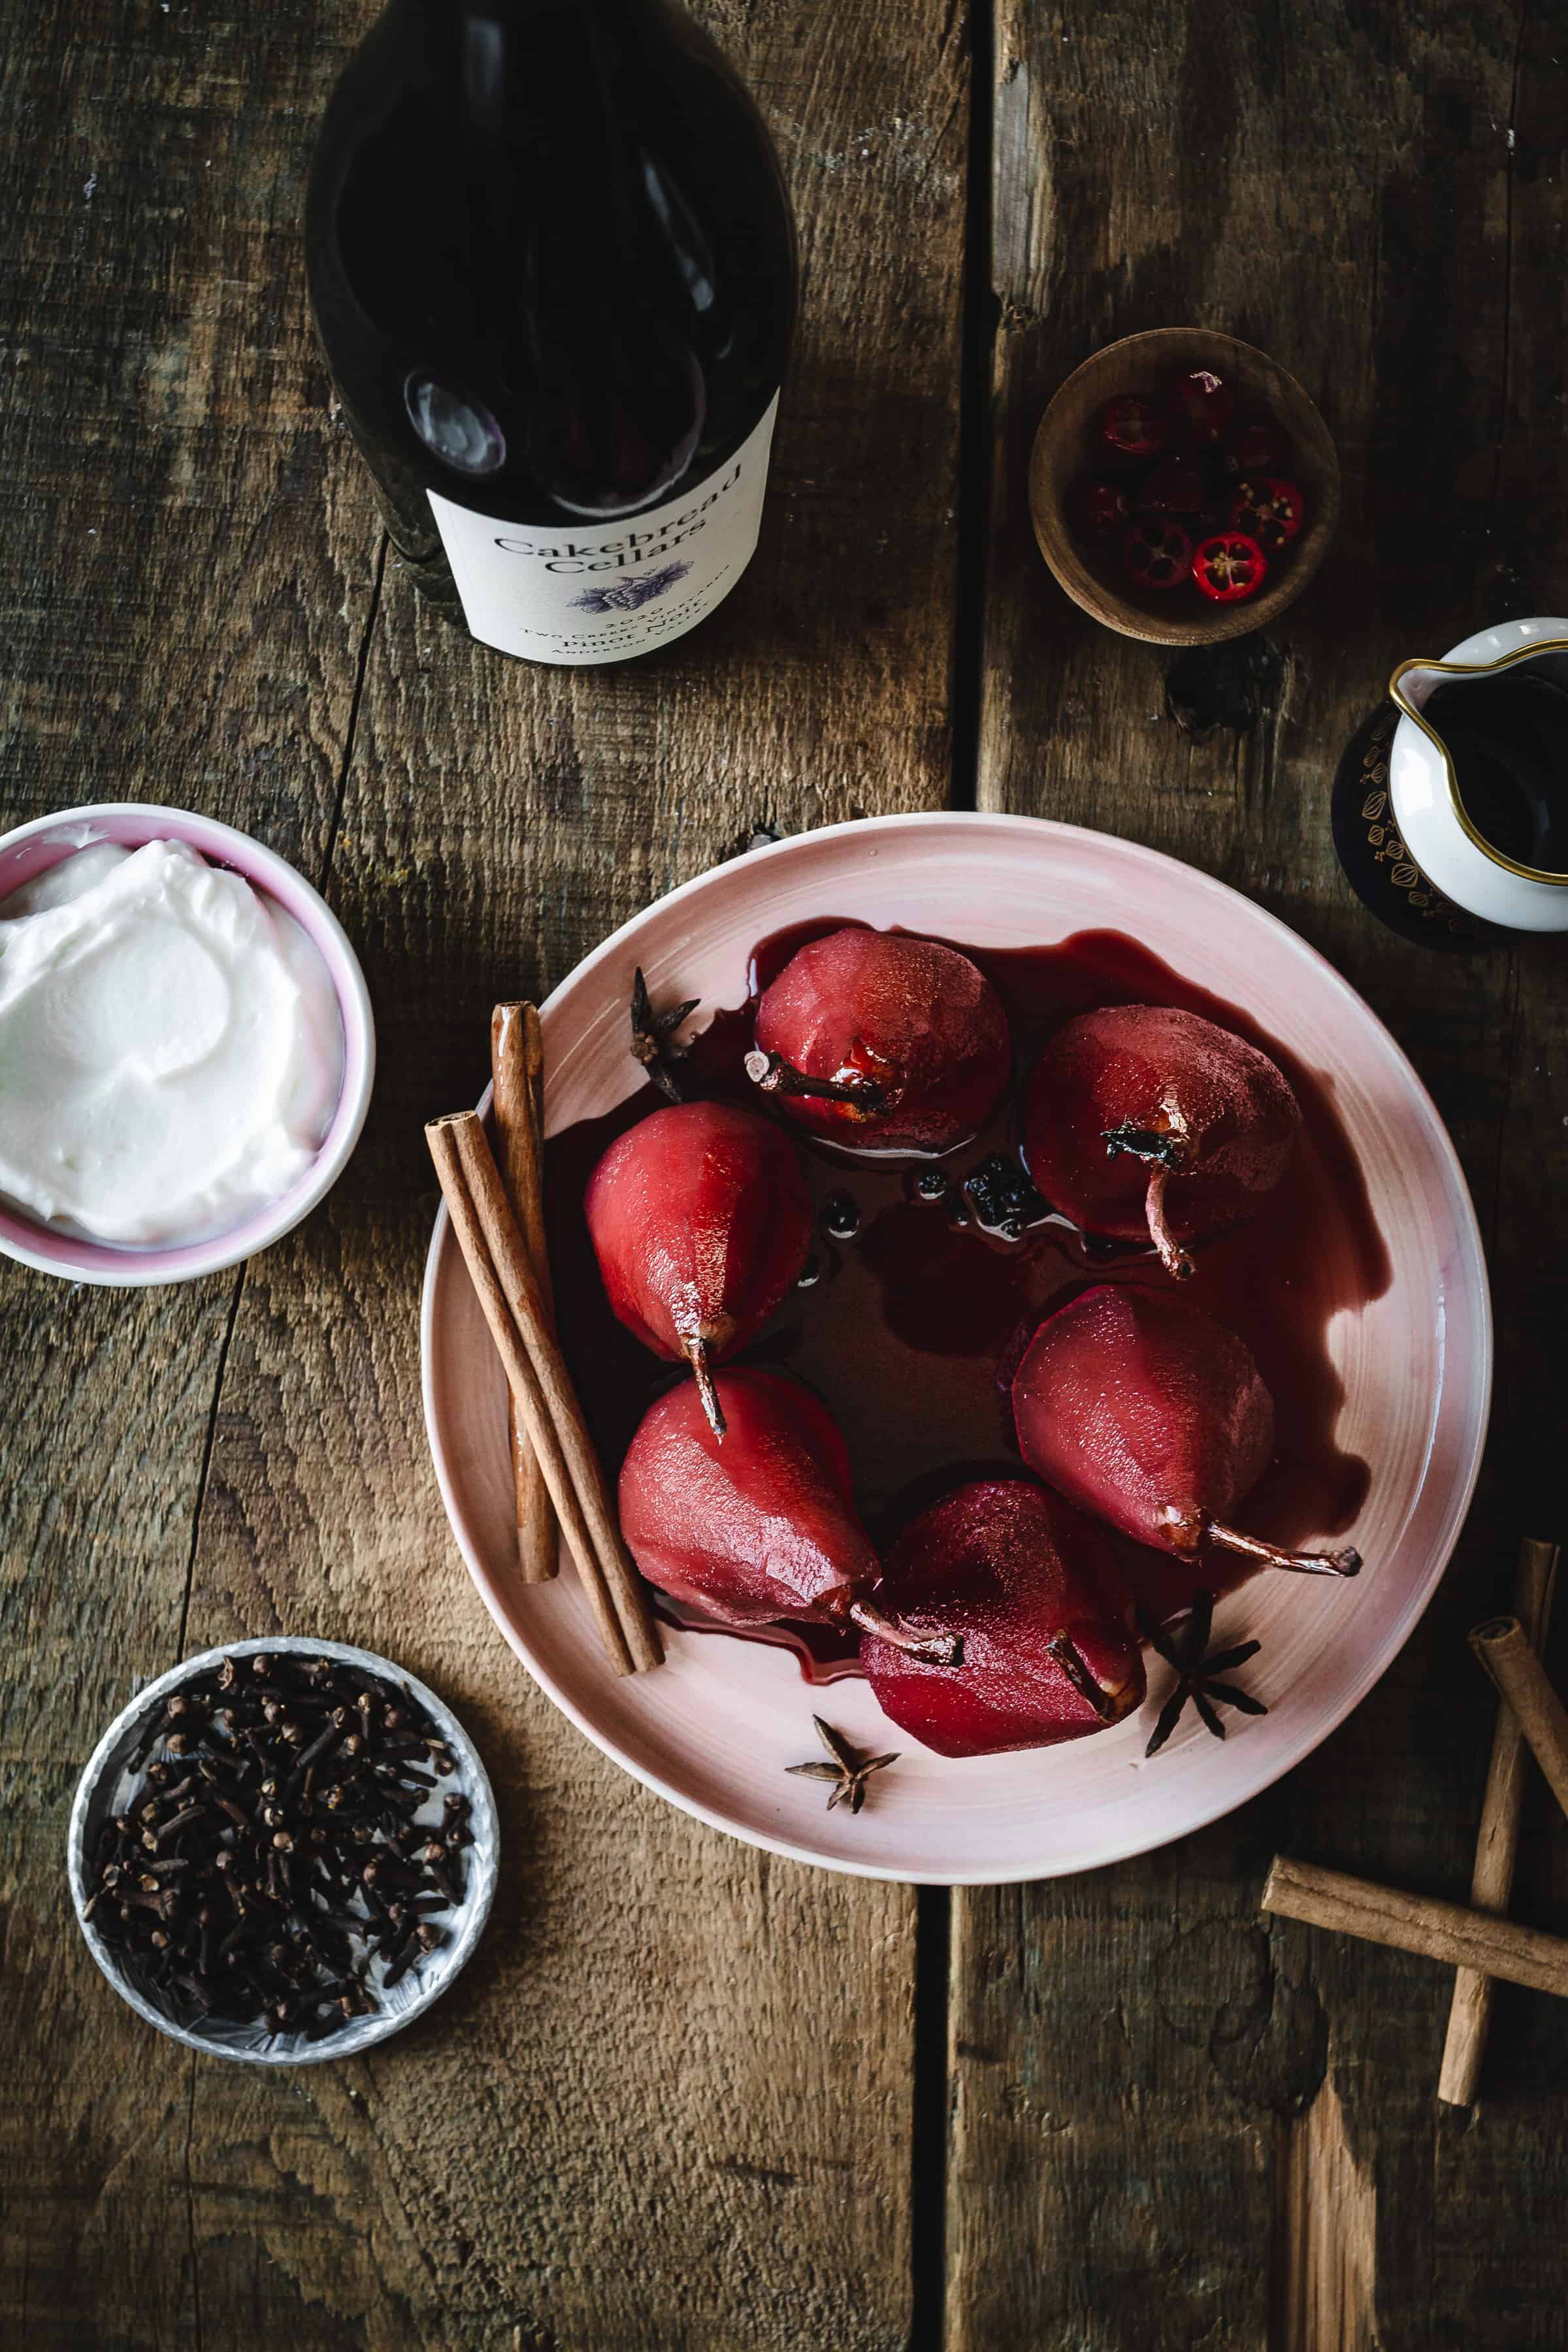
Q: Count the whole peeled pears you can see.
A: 6